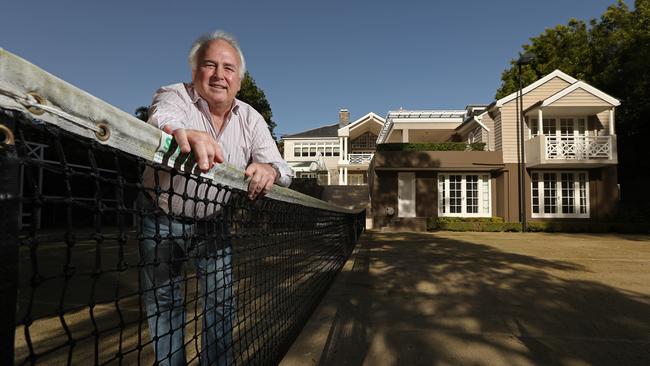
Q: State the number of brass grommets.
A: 3